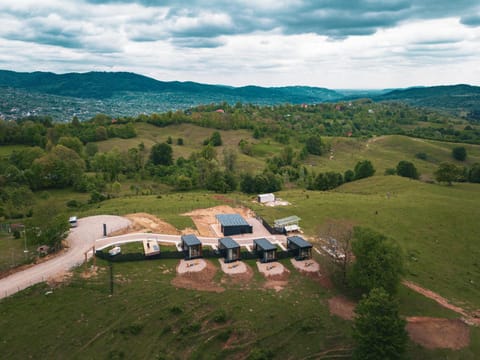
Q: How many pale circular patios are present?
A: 4